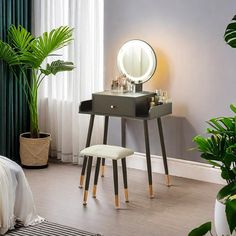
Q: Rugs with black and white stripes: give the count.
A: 1